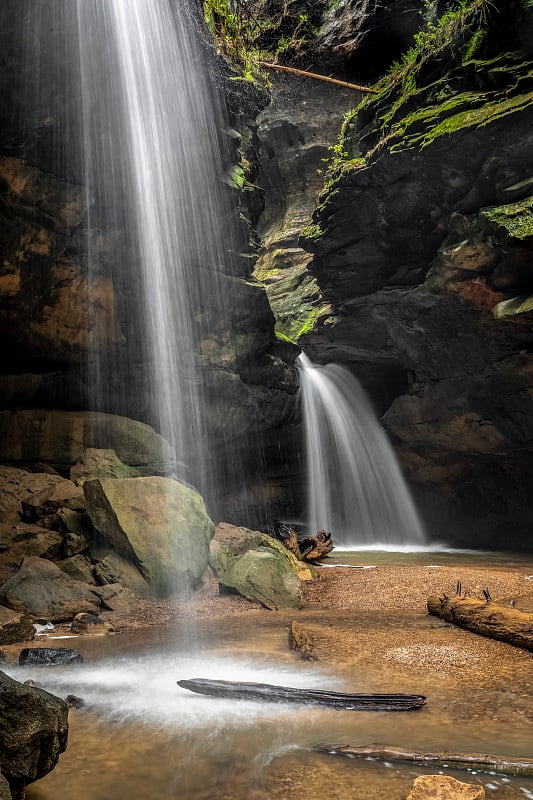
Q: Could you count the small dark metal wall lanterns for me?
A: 0